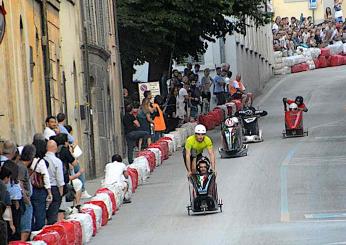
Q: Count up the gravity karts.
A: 4